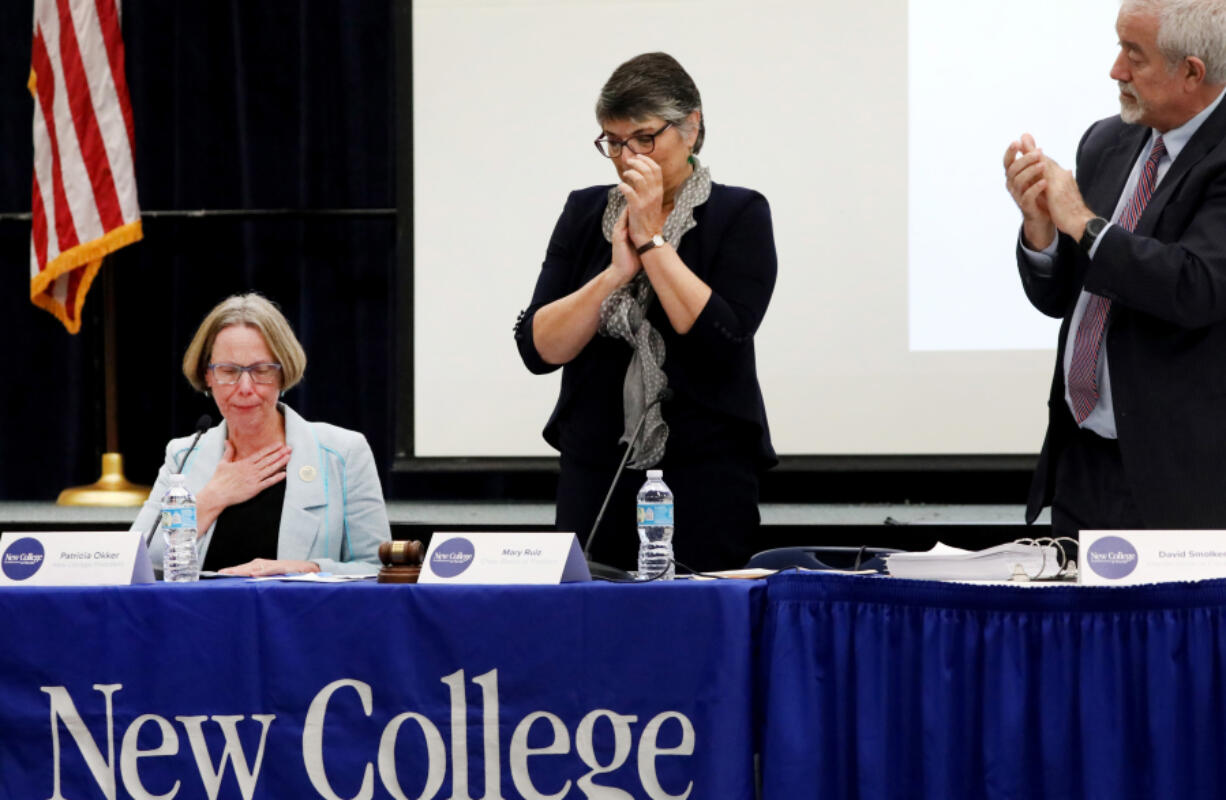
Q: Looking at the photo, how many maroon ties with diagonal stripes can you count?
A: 1